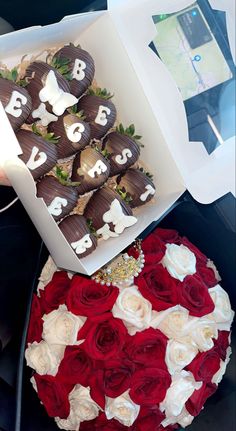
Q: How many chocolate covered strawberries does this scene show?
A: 12